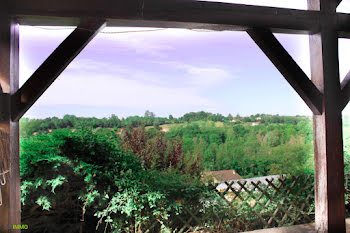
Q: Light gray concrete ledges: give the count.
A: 1